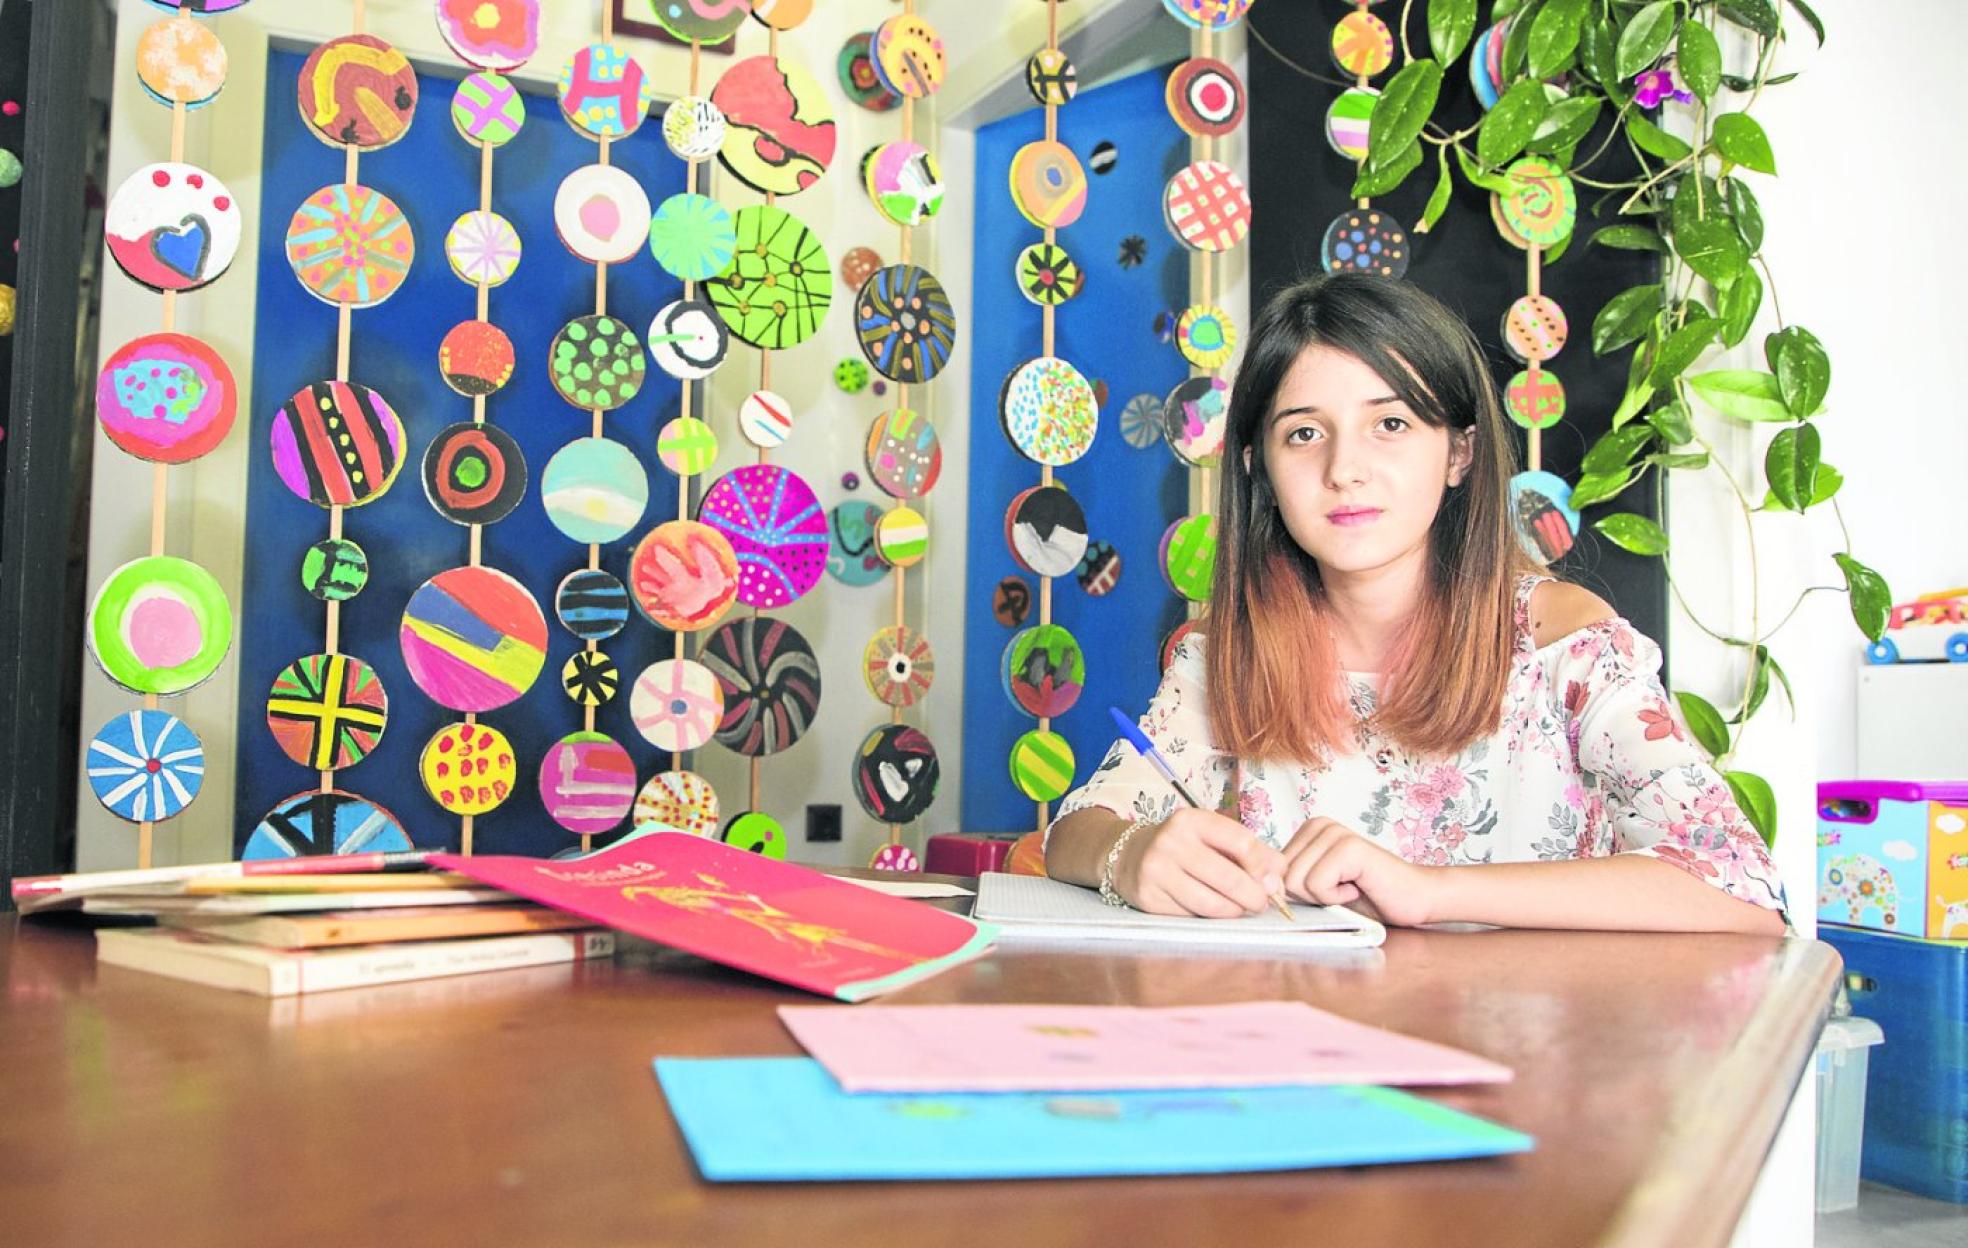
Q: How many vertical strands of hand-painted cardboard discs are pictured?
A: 11